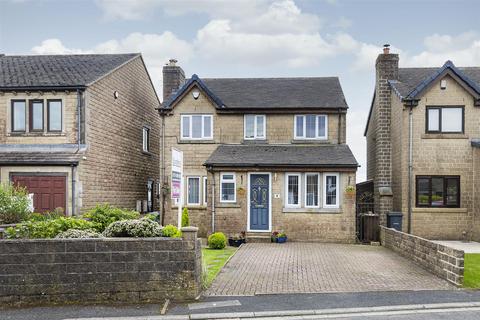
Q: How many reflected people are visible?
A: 0